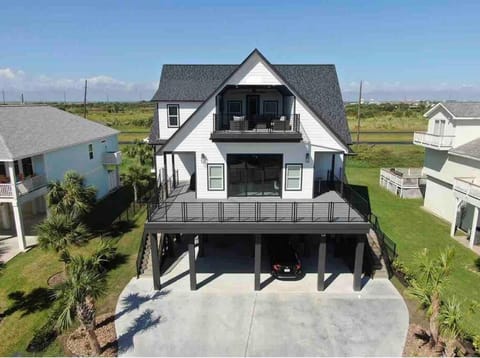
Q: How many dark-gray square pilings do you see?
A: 5